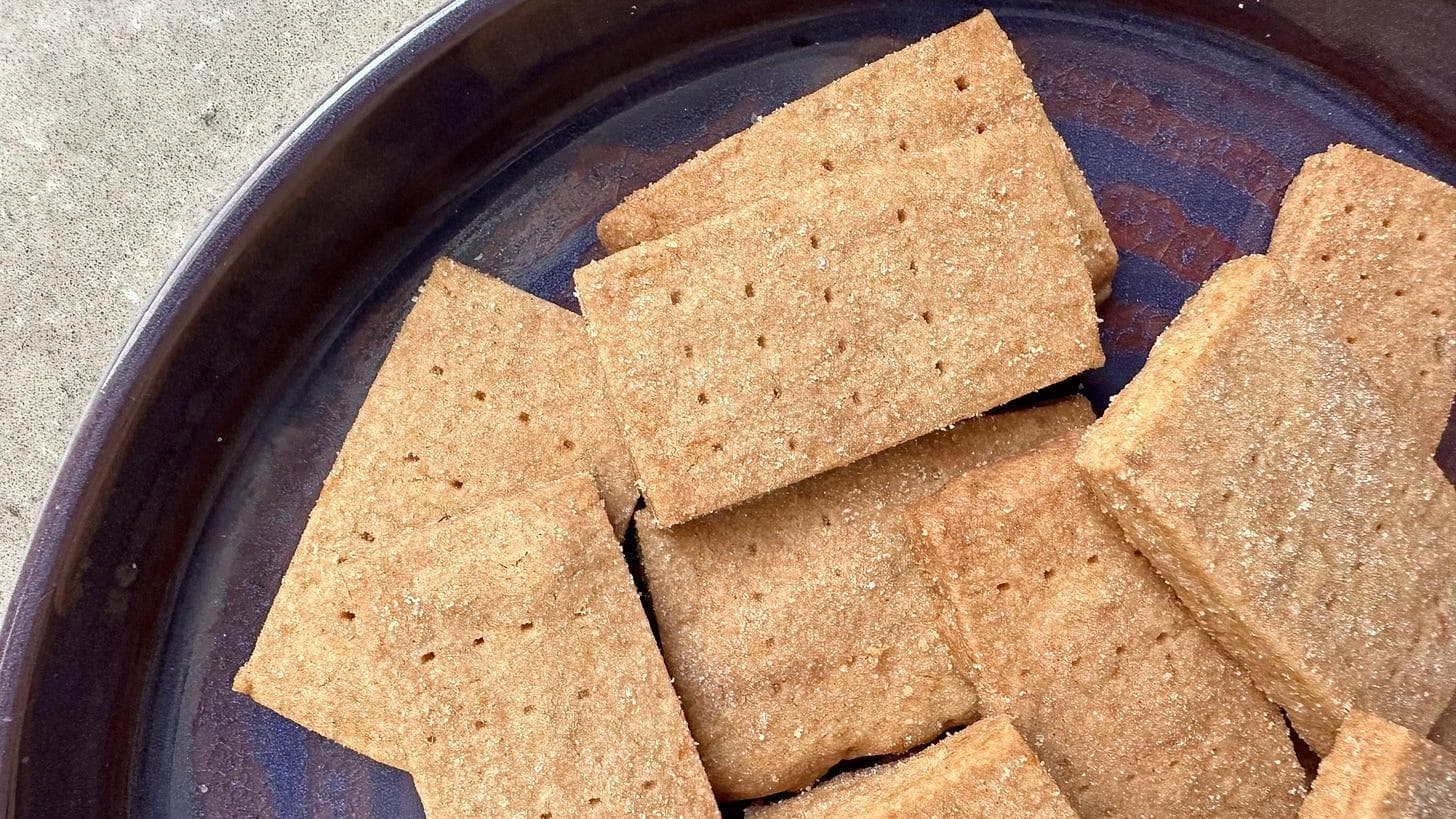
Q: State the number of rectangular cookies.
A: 10